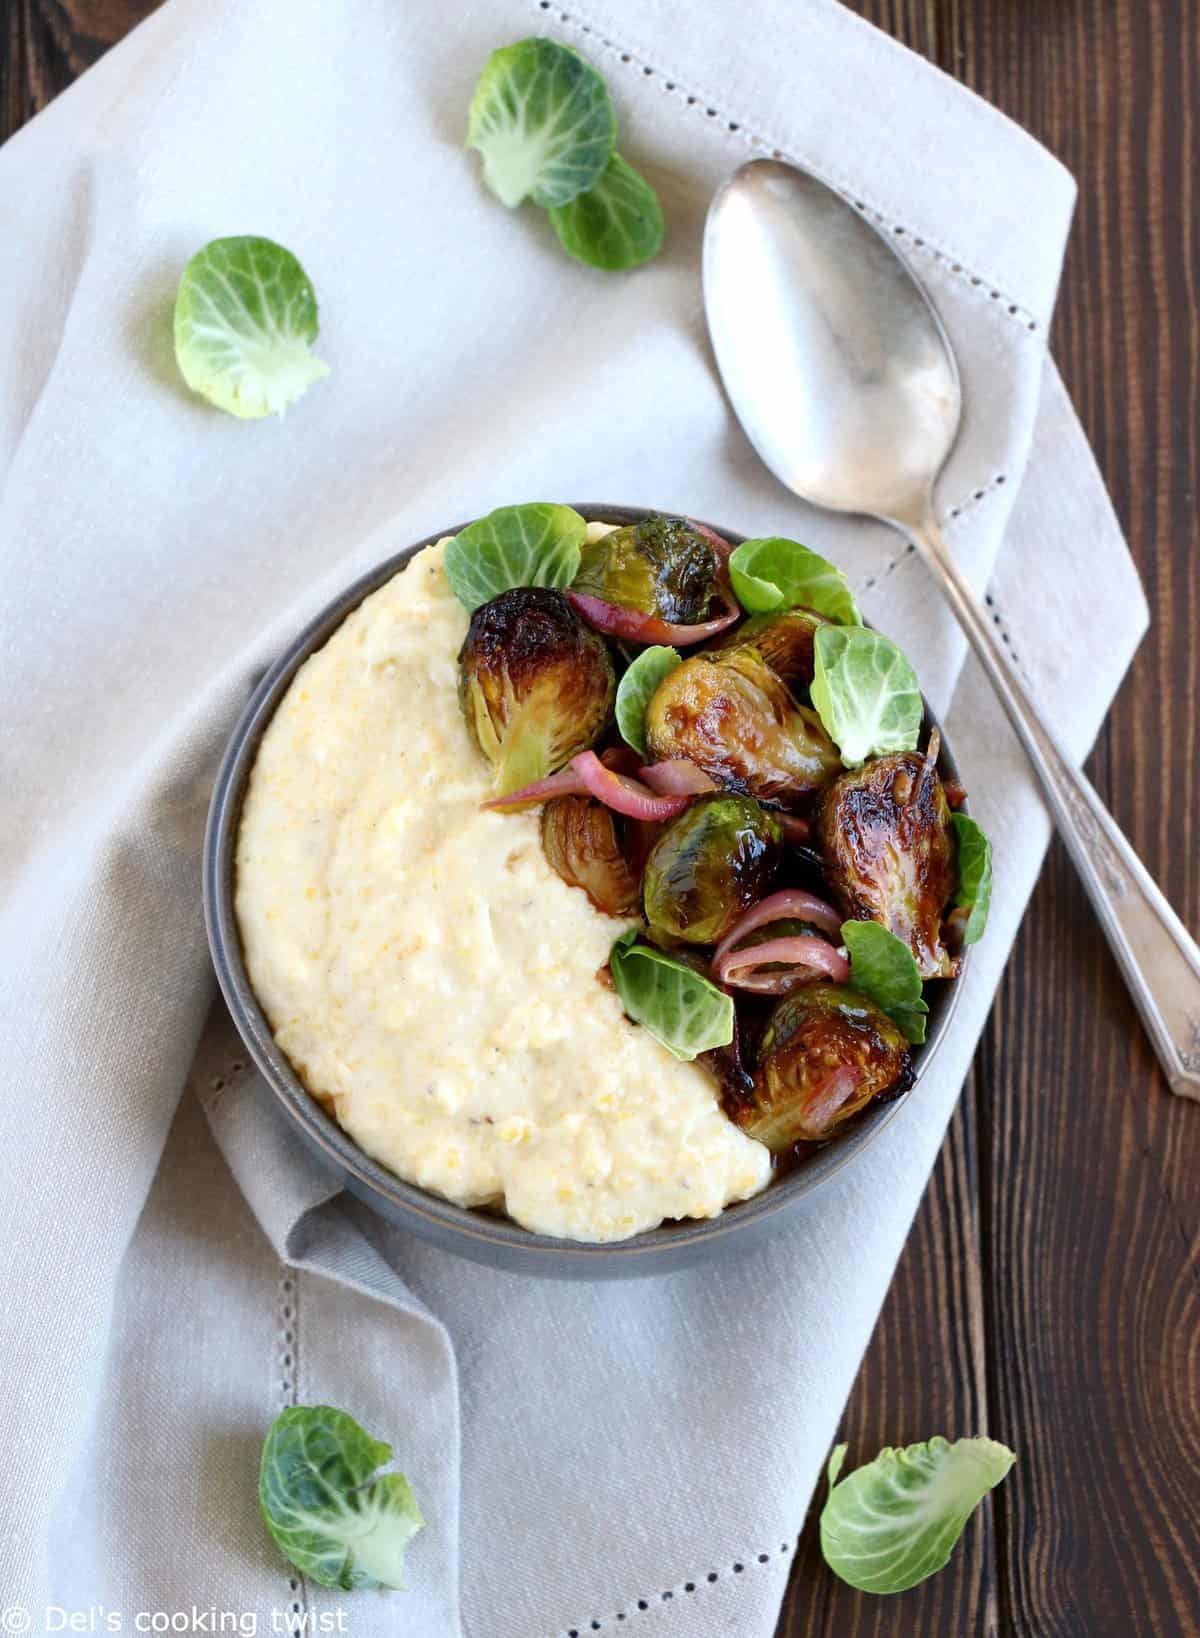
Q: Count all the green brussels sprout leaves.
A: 12